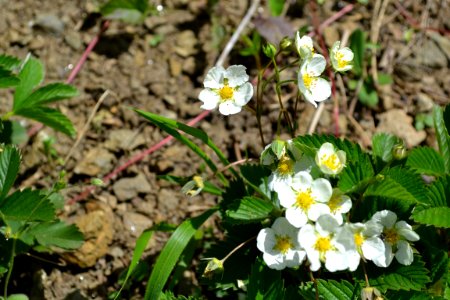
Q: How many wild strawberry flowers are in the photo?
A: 12